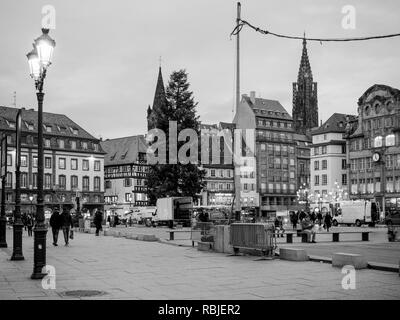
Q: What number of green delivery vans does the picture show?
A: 0